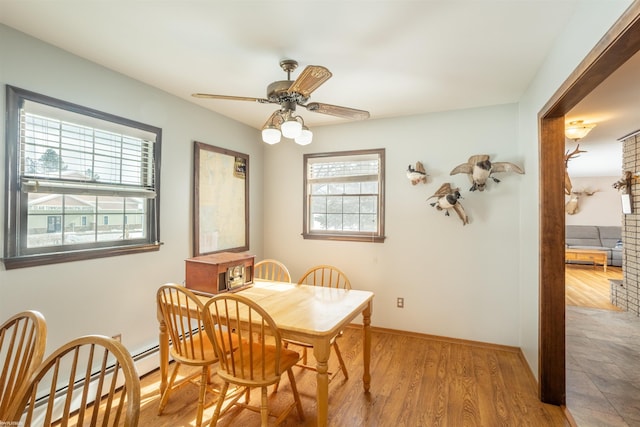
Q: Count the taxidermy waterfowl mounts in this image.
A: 3